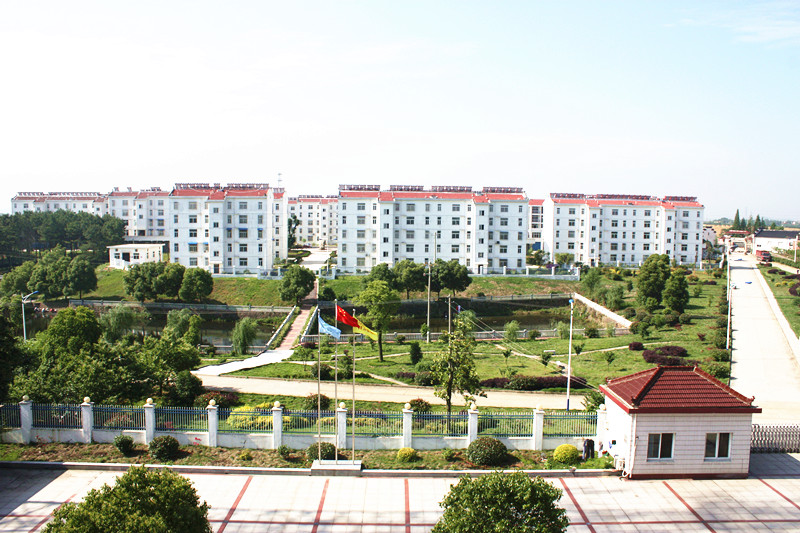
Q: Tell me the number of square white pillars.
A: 10